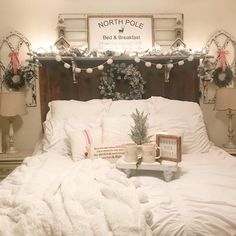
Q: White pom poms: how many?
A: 12